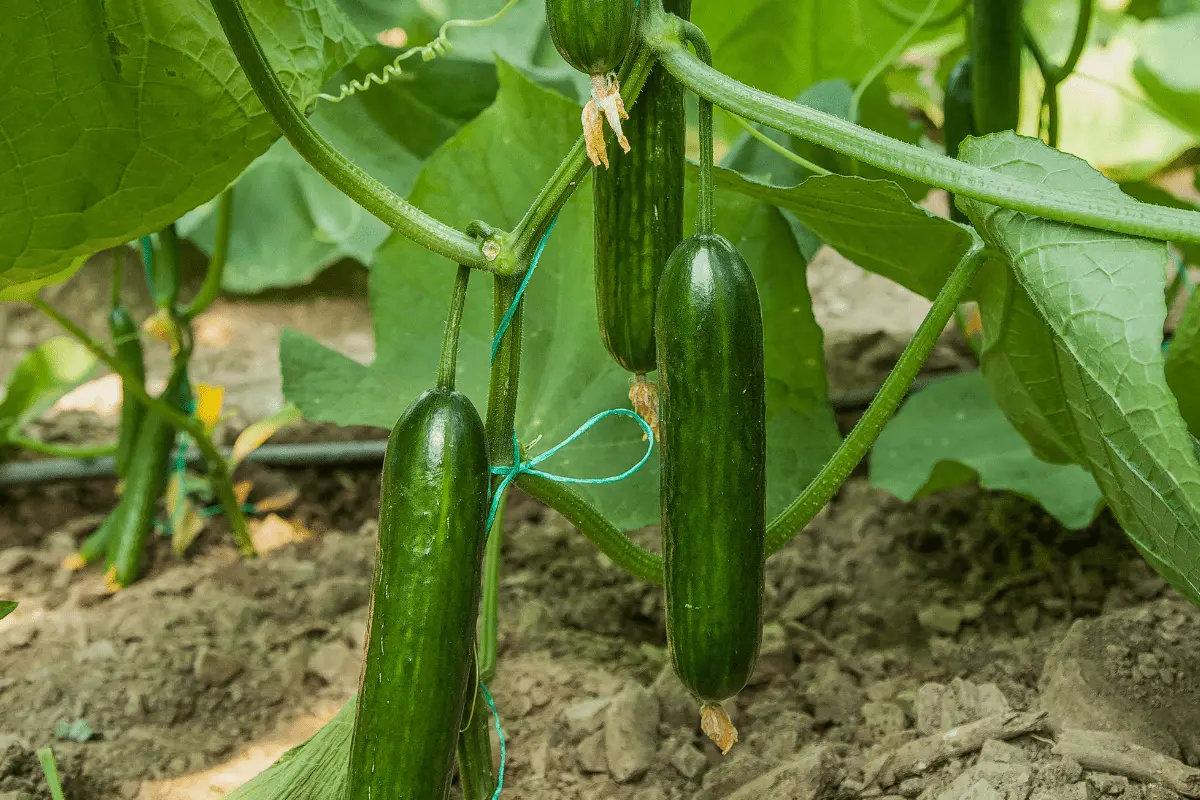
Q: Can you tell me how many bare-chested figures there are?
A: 0